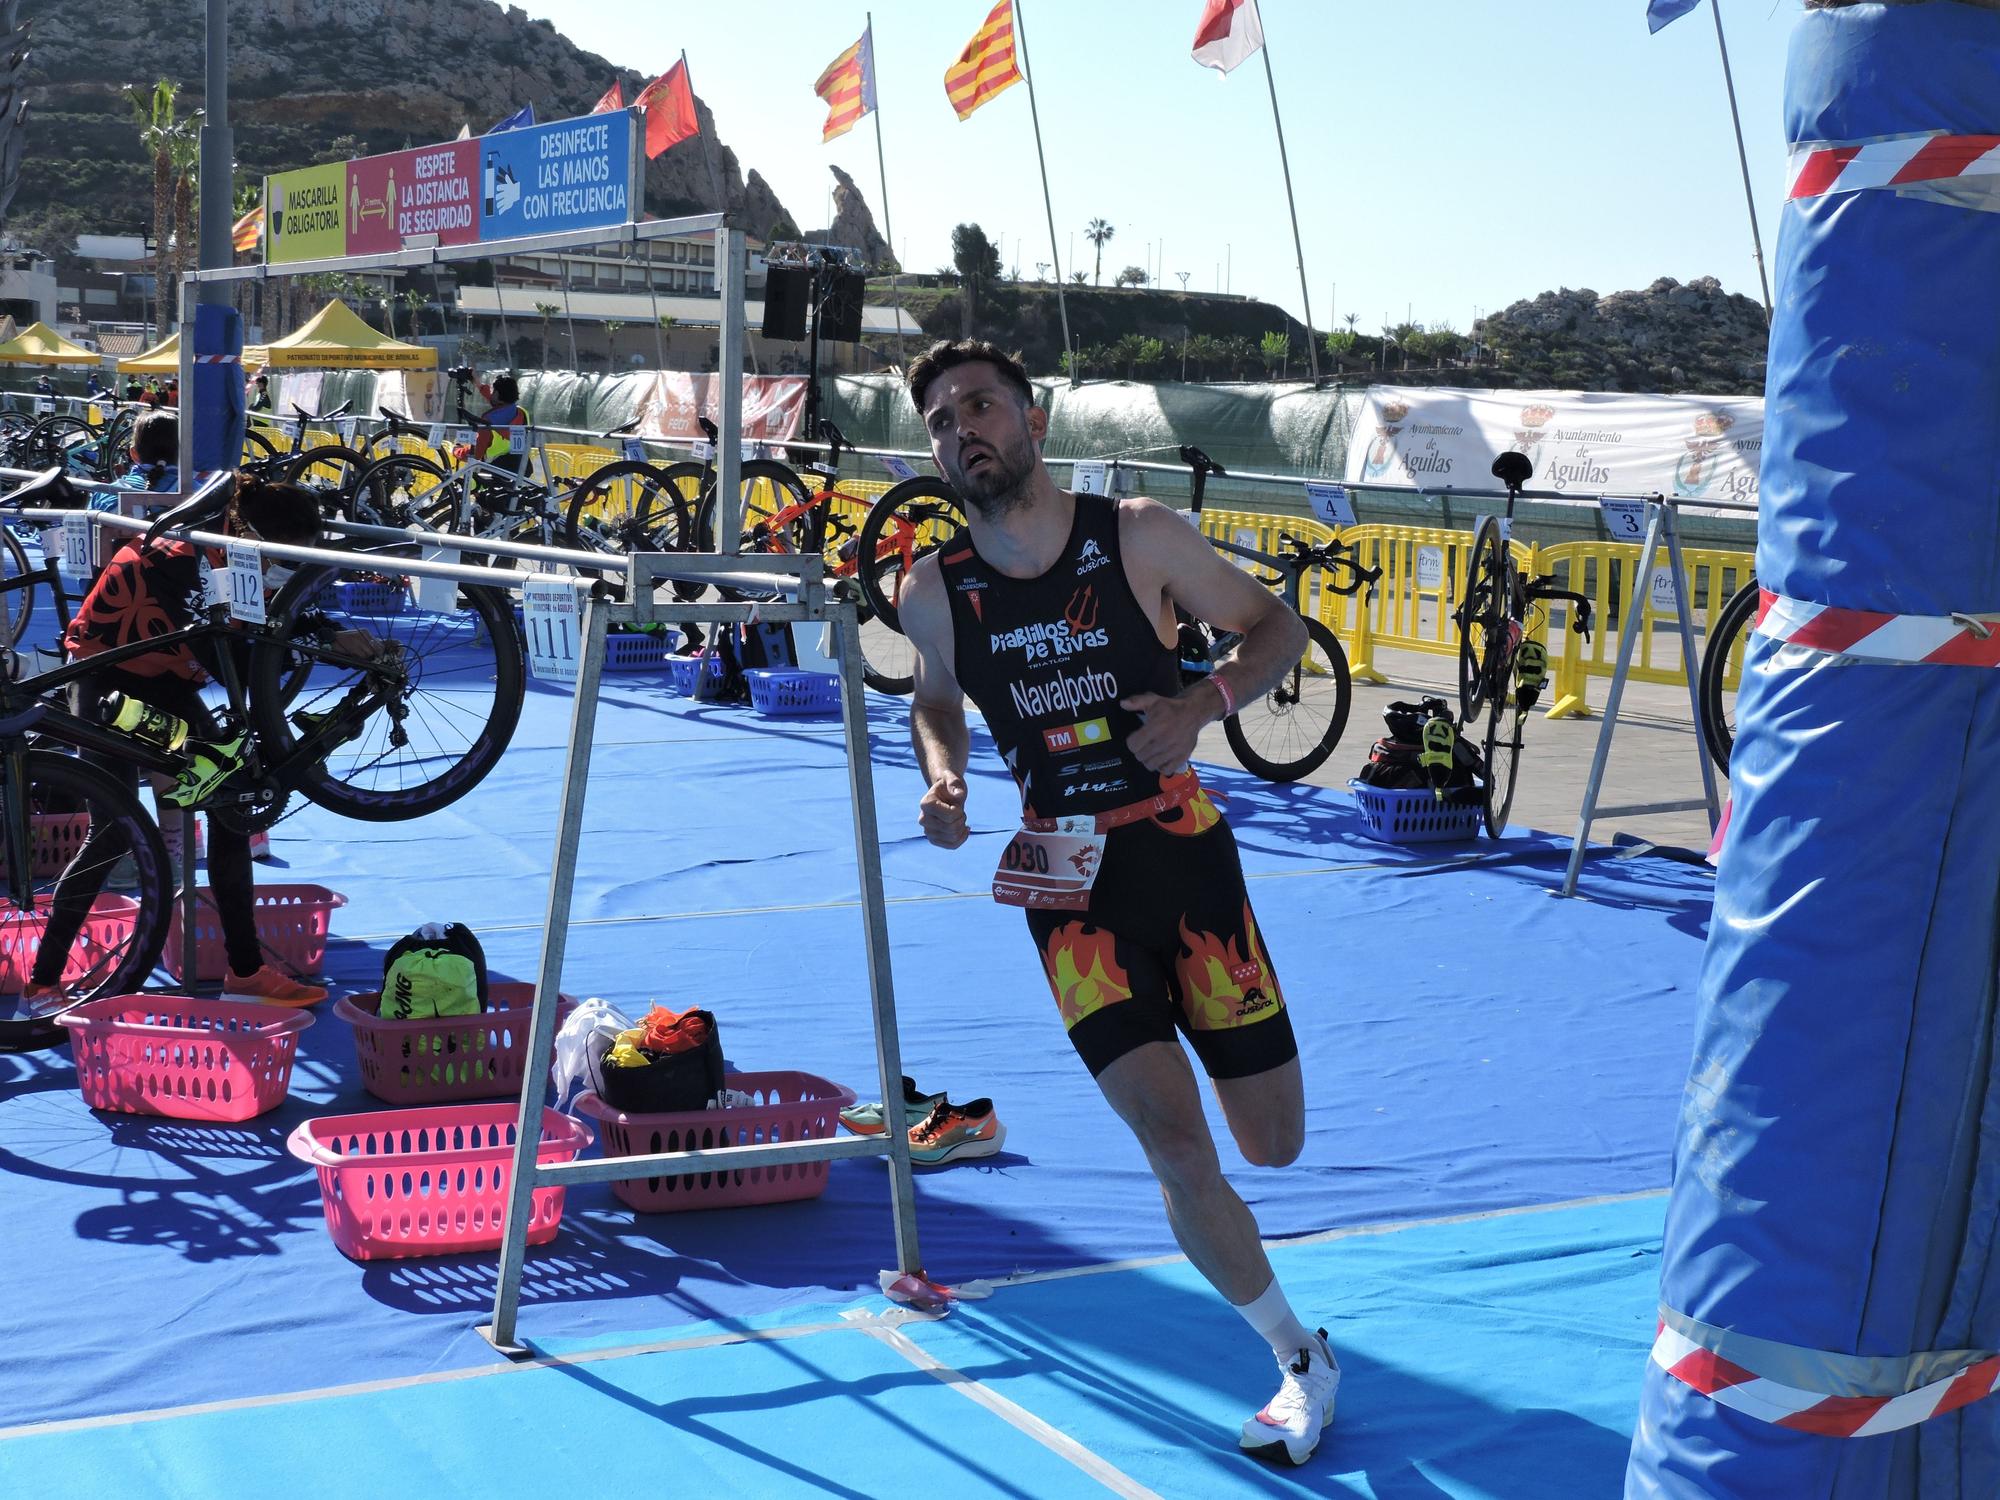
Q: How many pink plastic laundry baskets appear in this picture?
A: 7